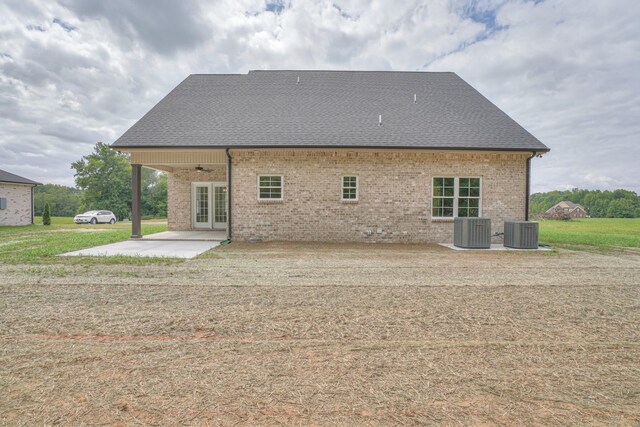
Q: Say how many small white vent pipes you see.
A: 3